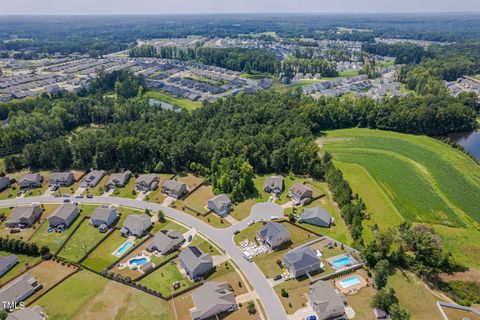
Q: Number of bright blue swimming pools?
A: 4